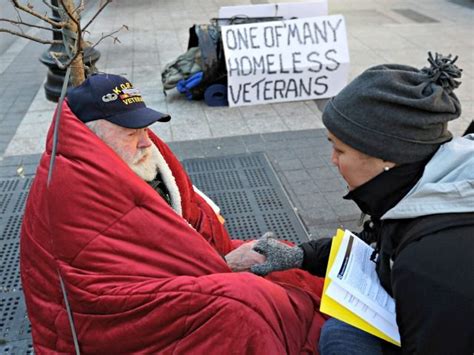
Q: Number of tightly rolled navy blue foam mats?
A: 1